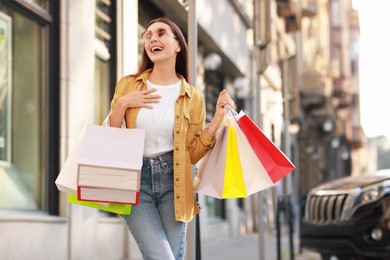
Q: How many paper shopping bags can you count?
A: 8